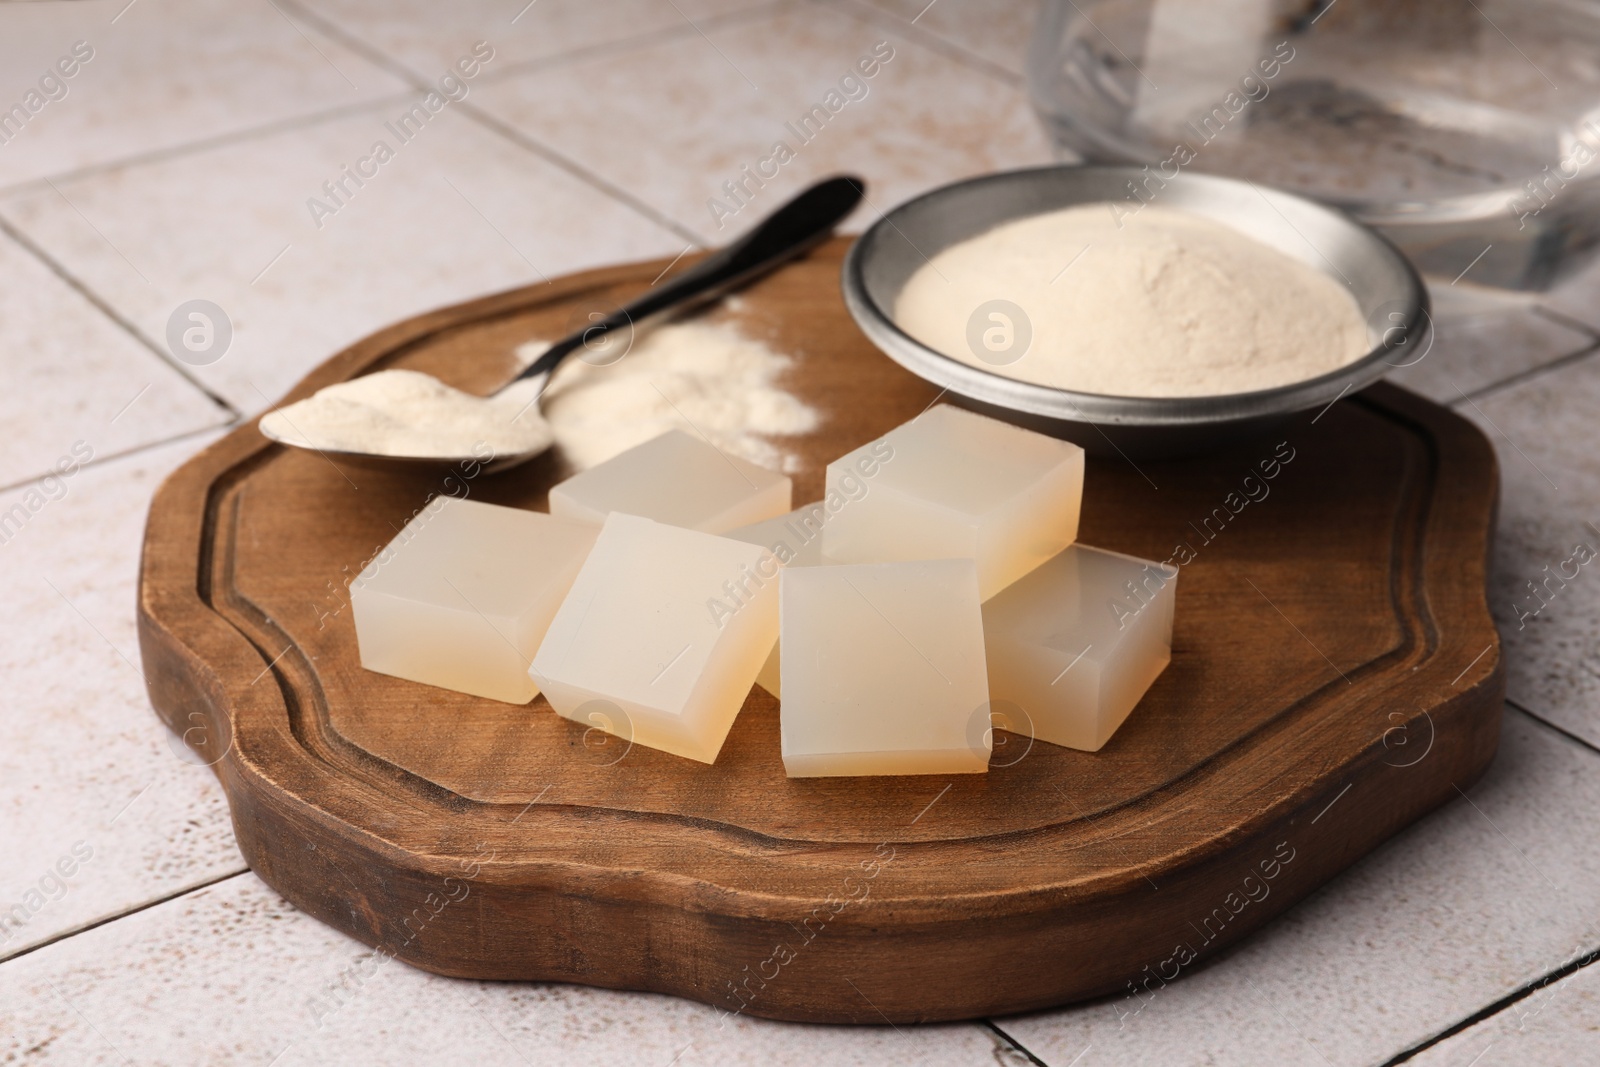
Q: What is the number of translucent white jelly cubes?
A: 7